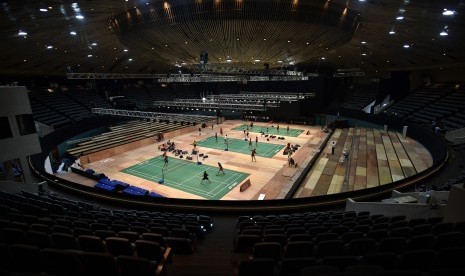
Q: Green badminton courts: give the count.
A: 3